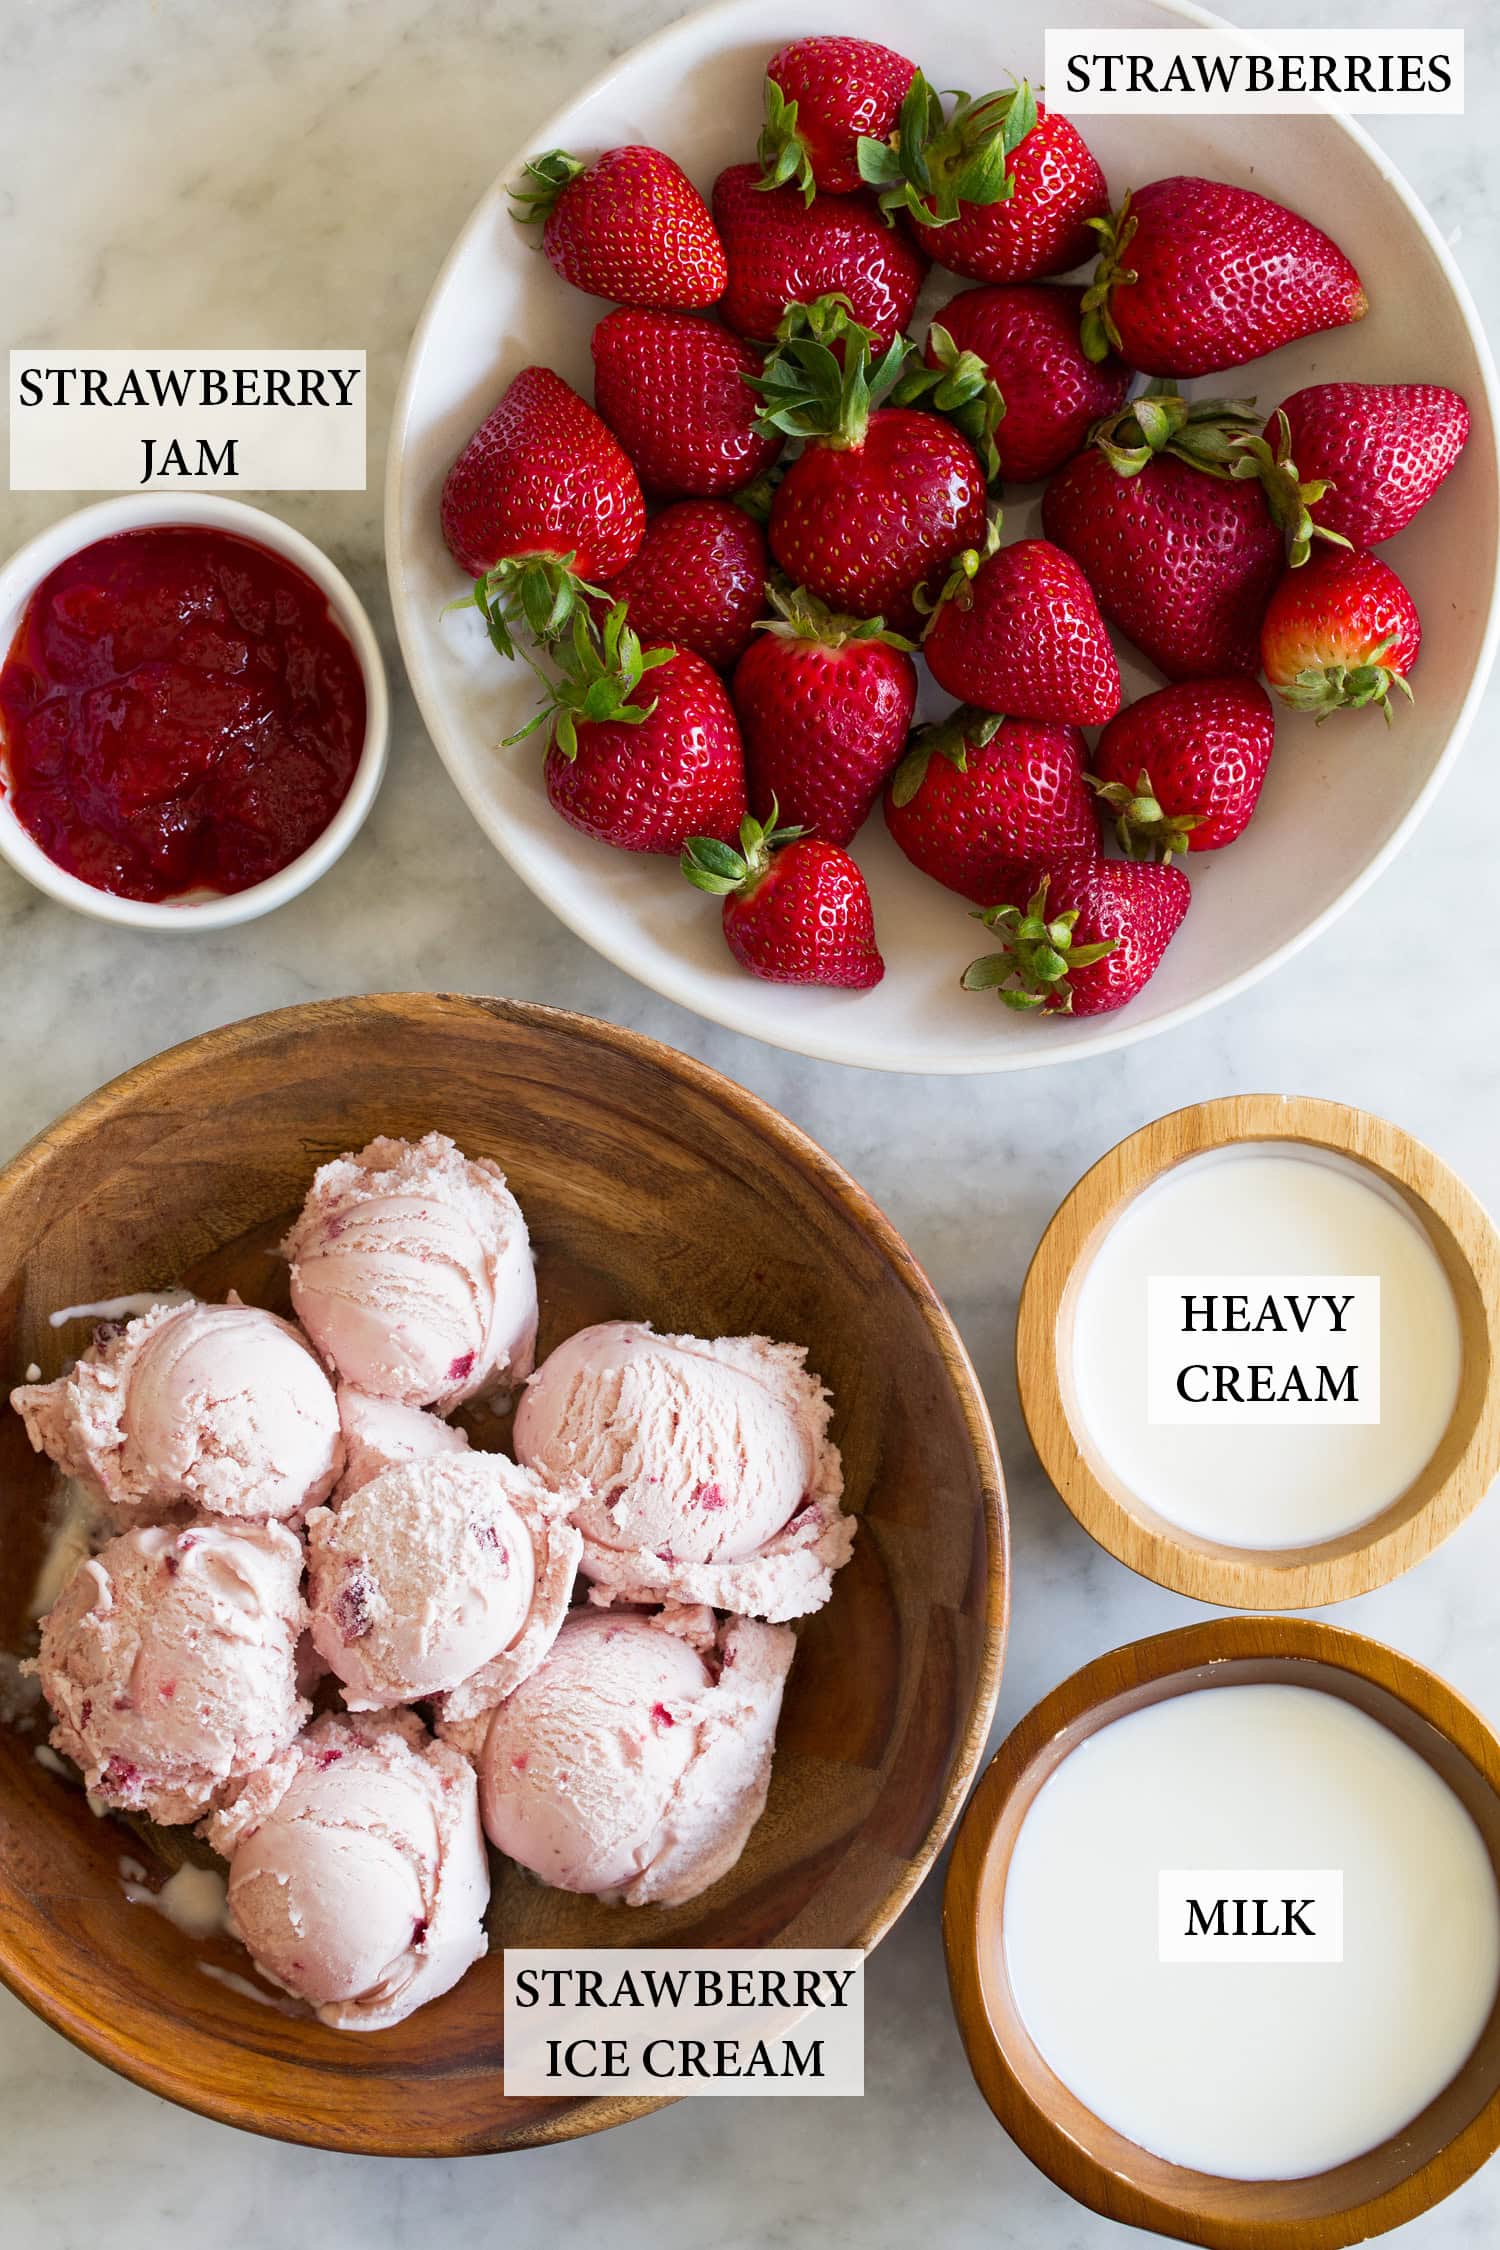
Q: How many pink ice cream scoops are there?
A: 7